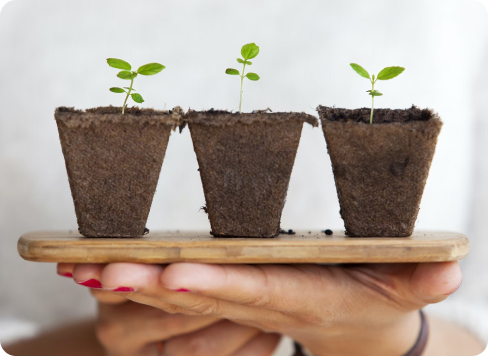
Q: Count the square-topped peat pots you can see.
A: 3